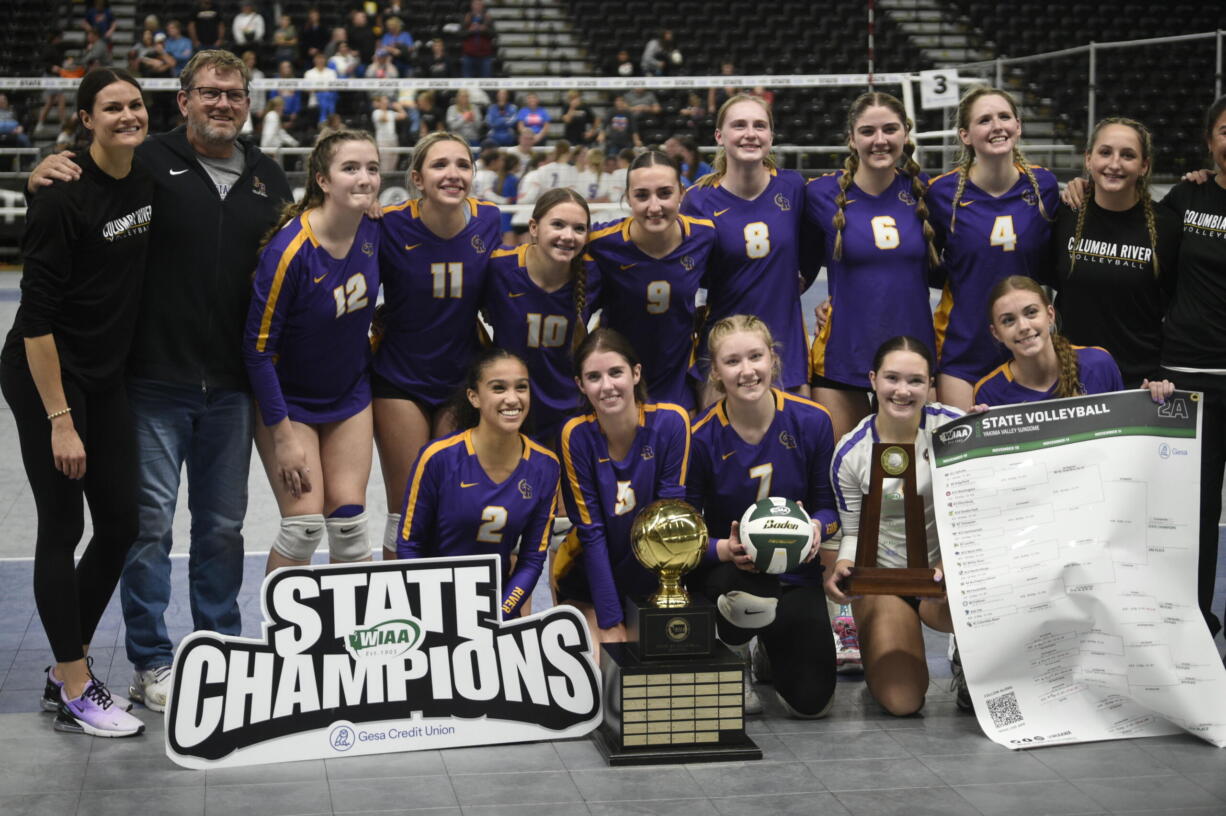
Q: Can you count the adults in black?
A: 4